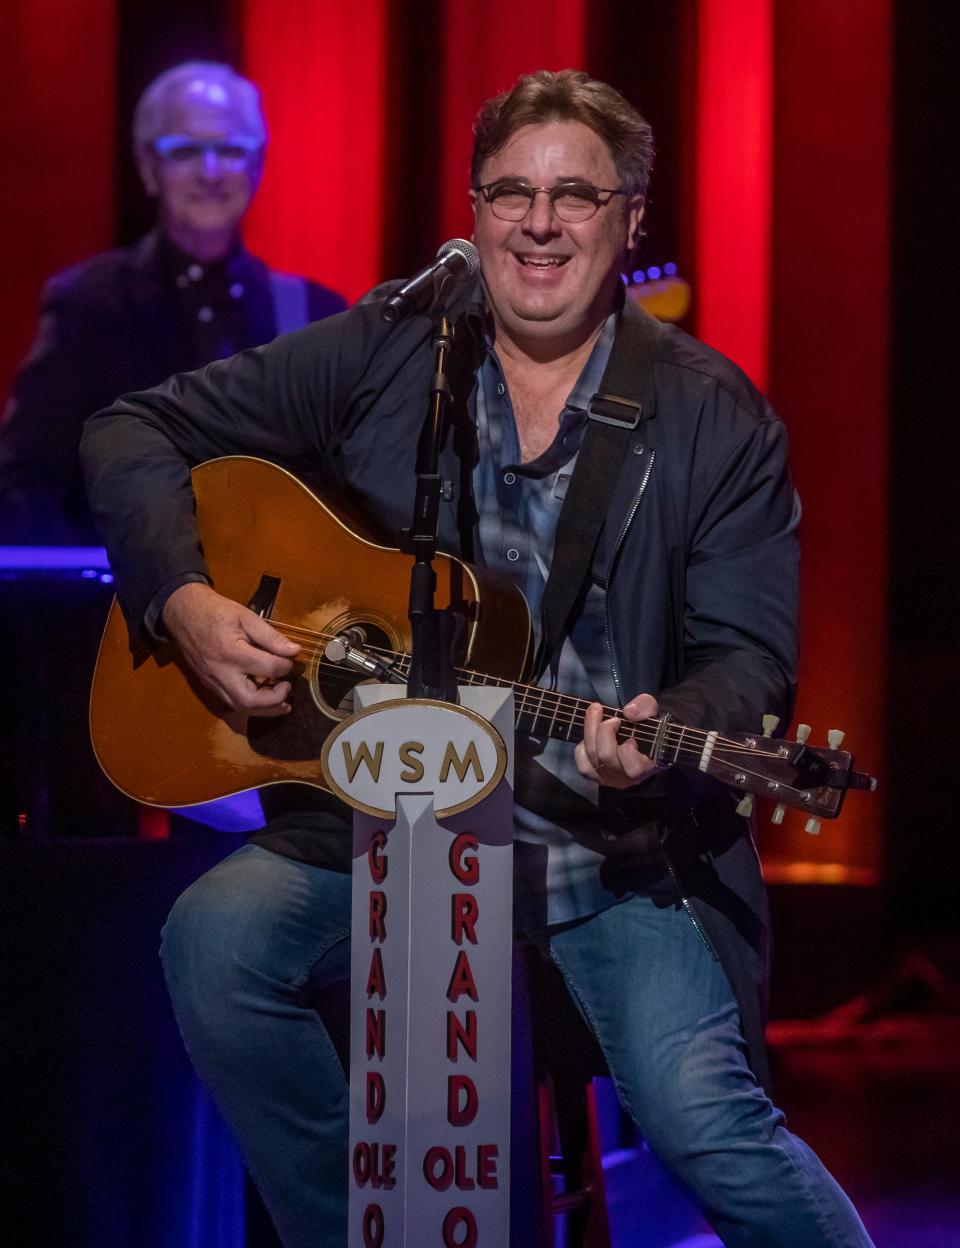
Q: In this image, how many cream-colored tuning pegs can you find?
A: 6